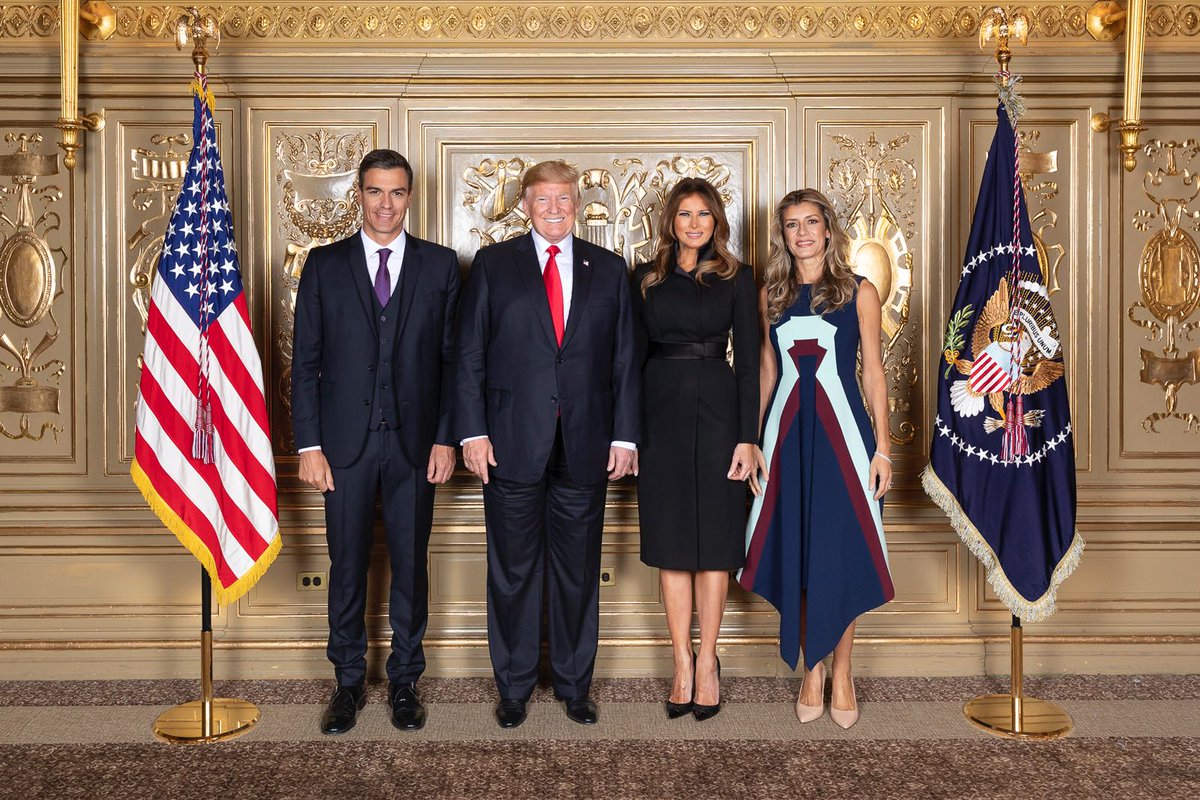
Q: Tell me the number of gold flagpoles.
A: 2